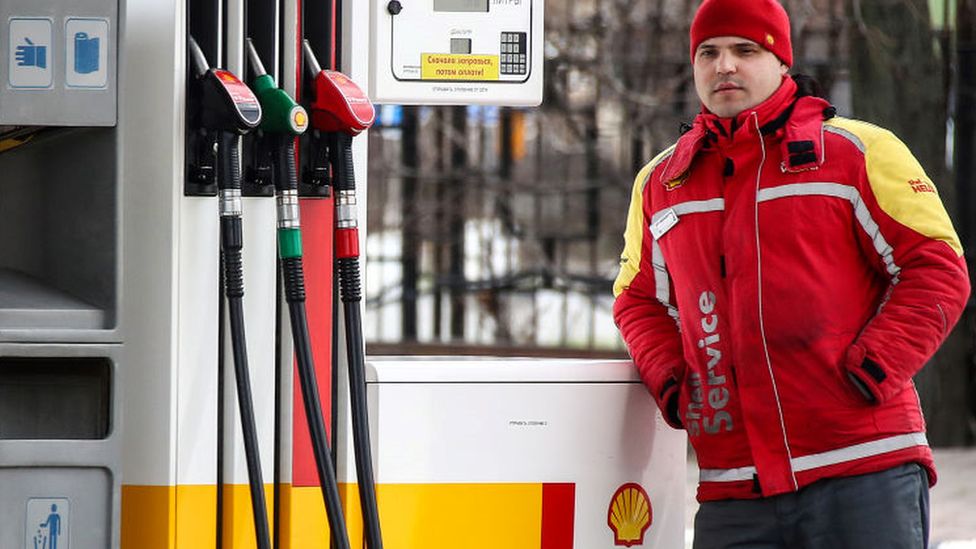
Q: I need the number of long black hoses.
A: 3